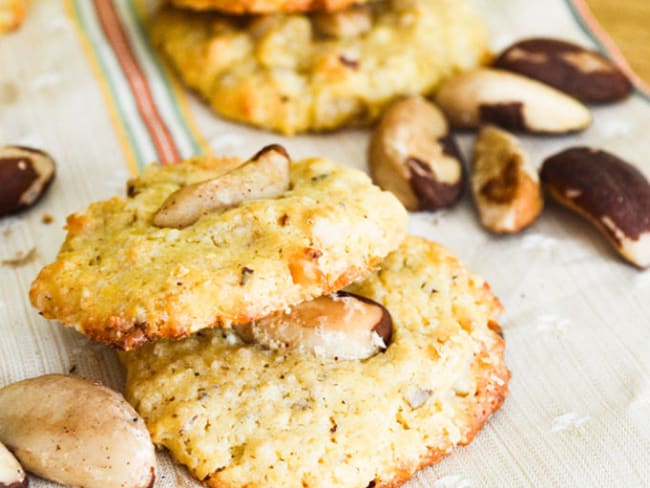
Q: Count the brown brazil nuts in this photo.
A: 3